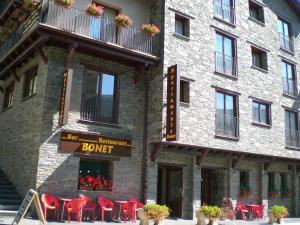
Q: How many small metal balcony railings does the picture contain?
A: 7